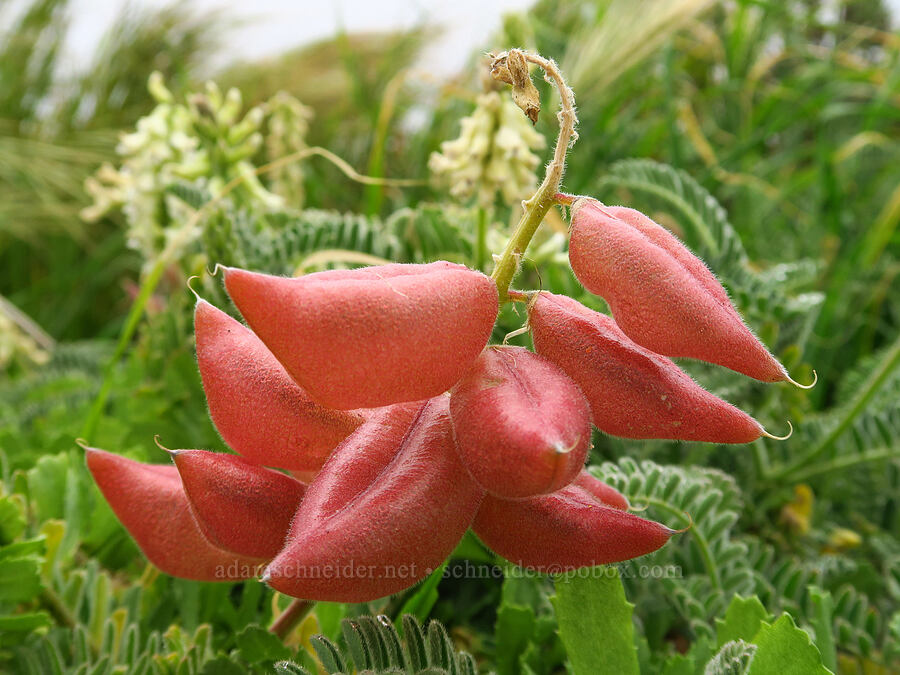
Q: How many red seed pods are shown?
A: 10